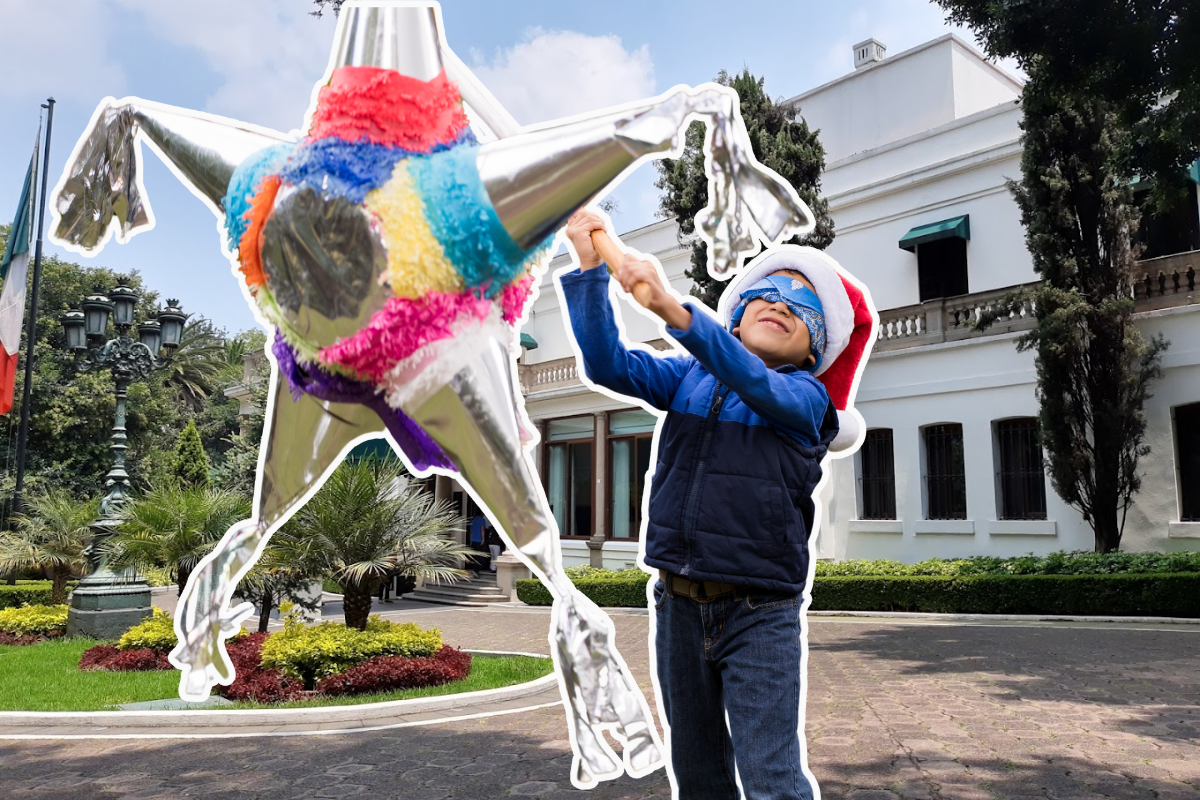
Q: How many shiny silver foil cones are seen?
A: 5